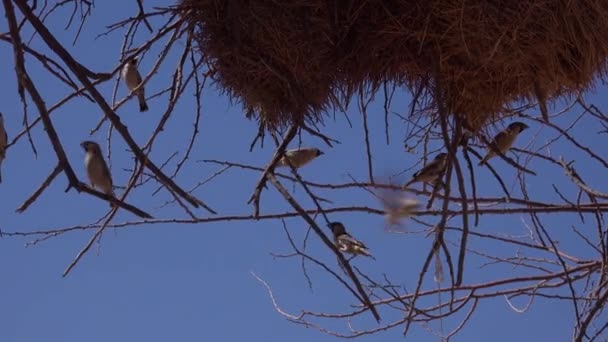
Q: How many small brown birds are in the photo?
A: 8